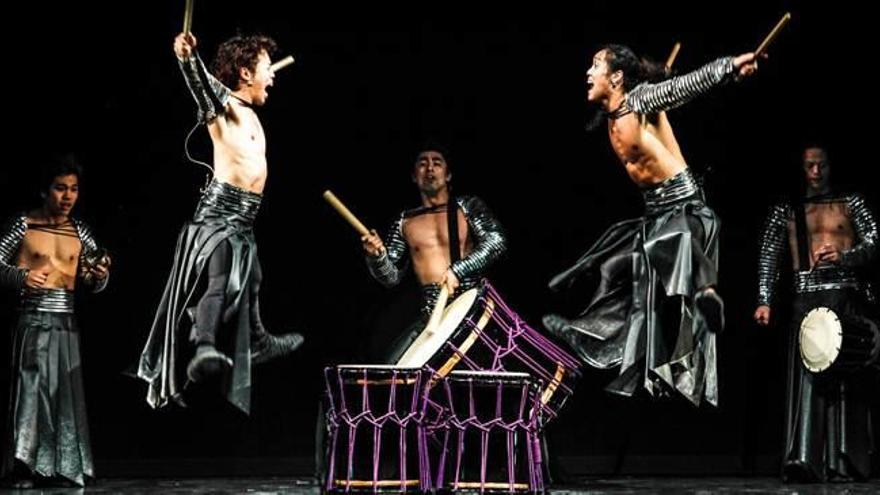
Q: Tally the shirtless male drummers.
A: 5